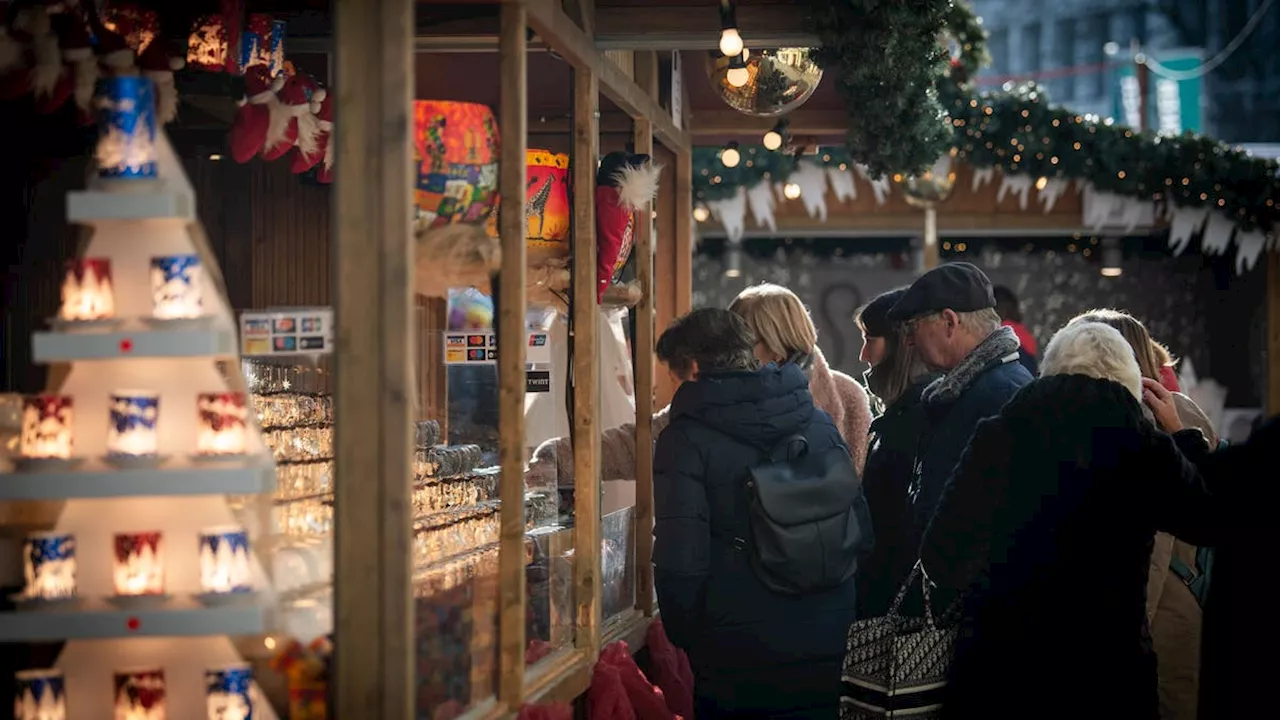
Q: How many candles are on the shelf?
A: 12